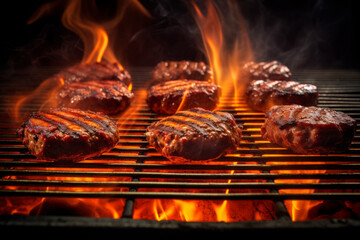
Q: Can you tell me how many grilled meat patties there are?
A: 9